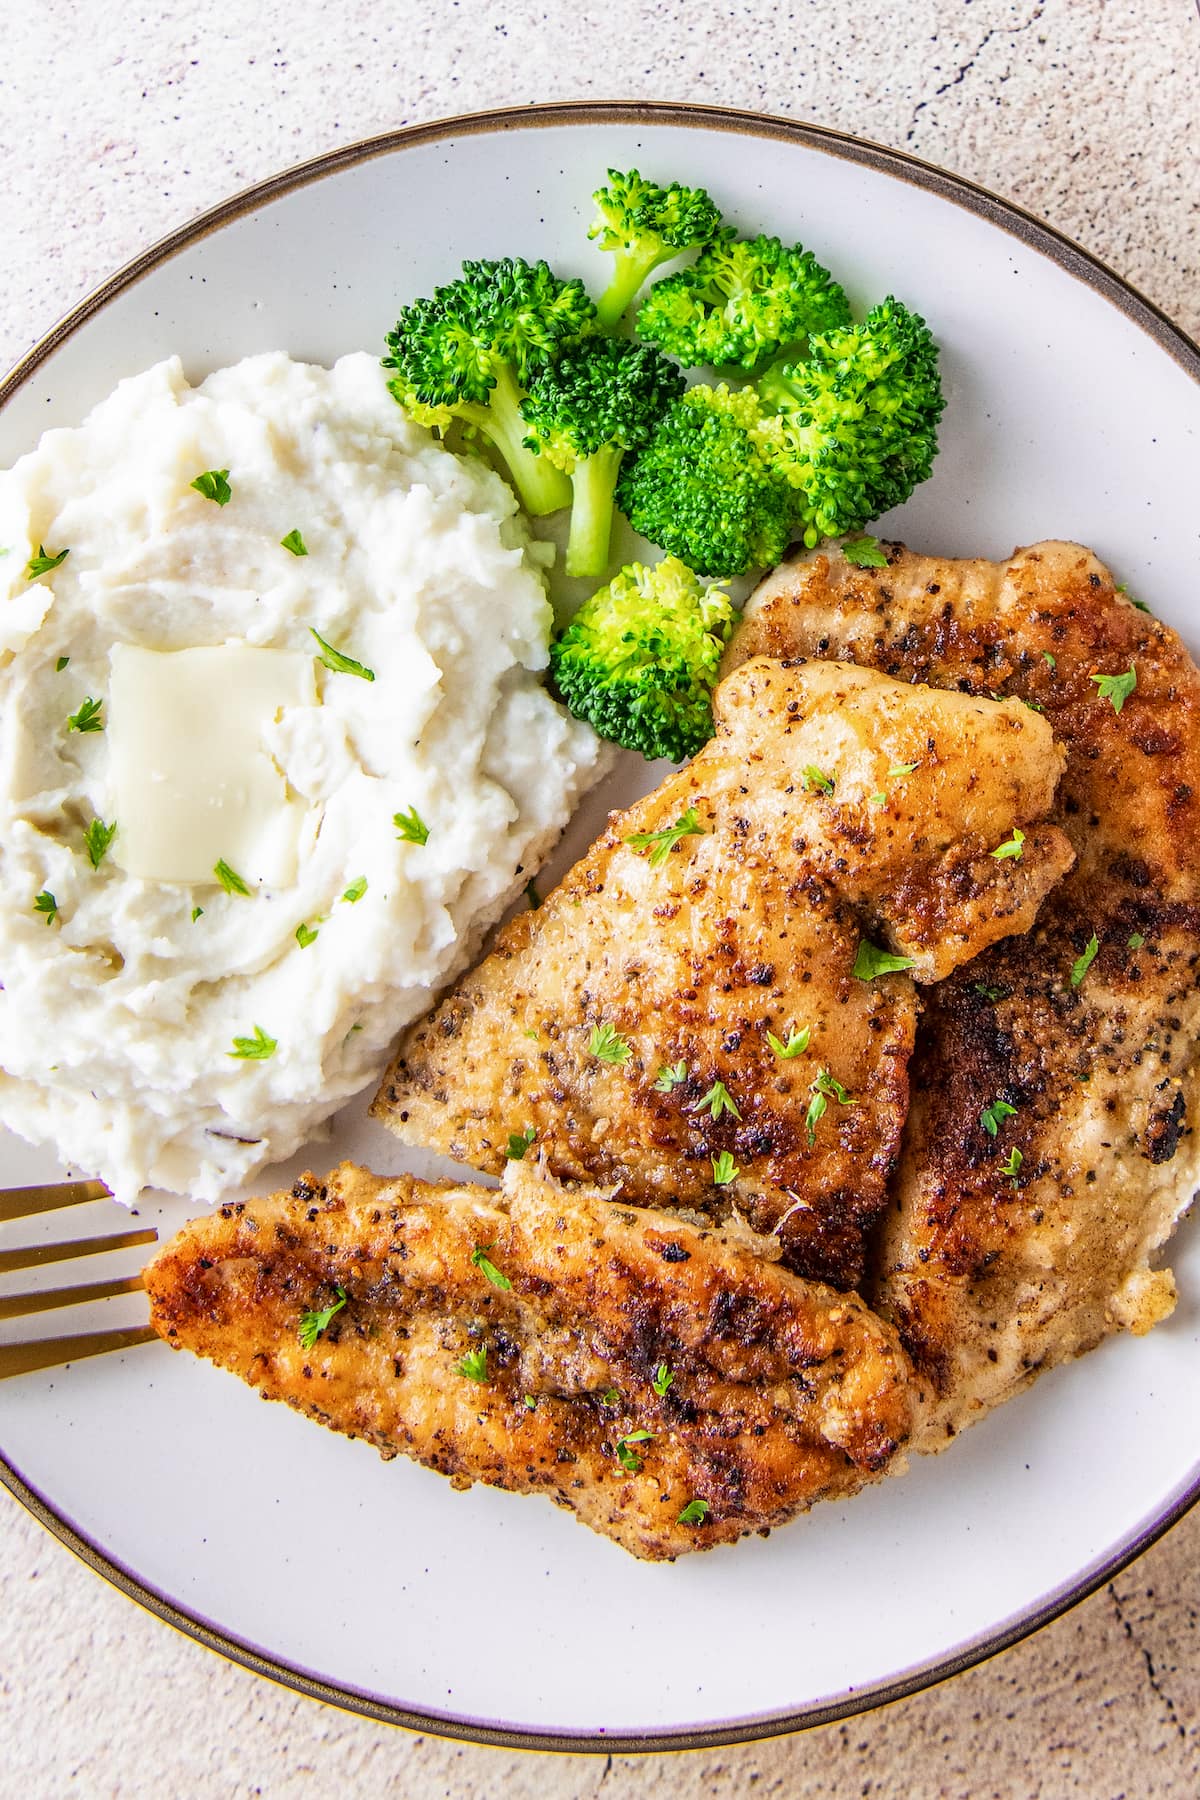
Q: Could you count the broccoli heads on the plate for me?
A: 7